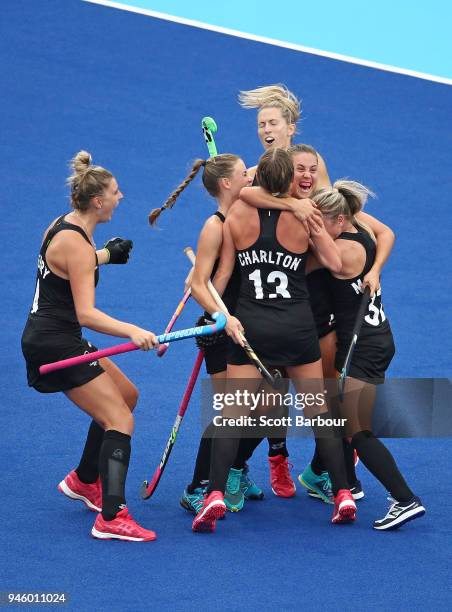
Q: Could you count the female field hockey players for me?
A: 6